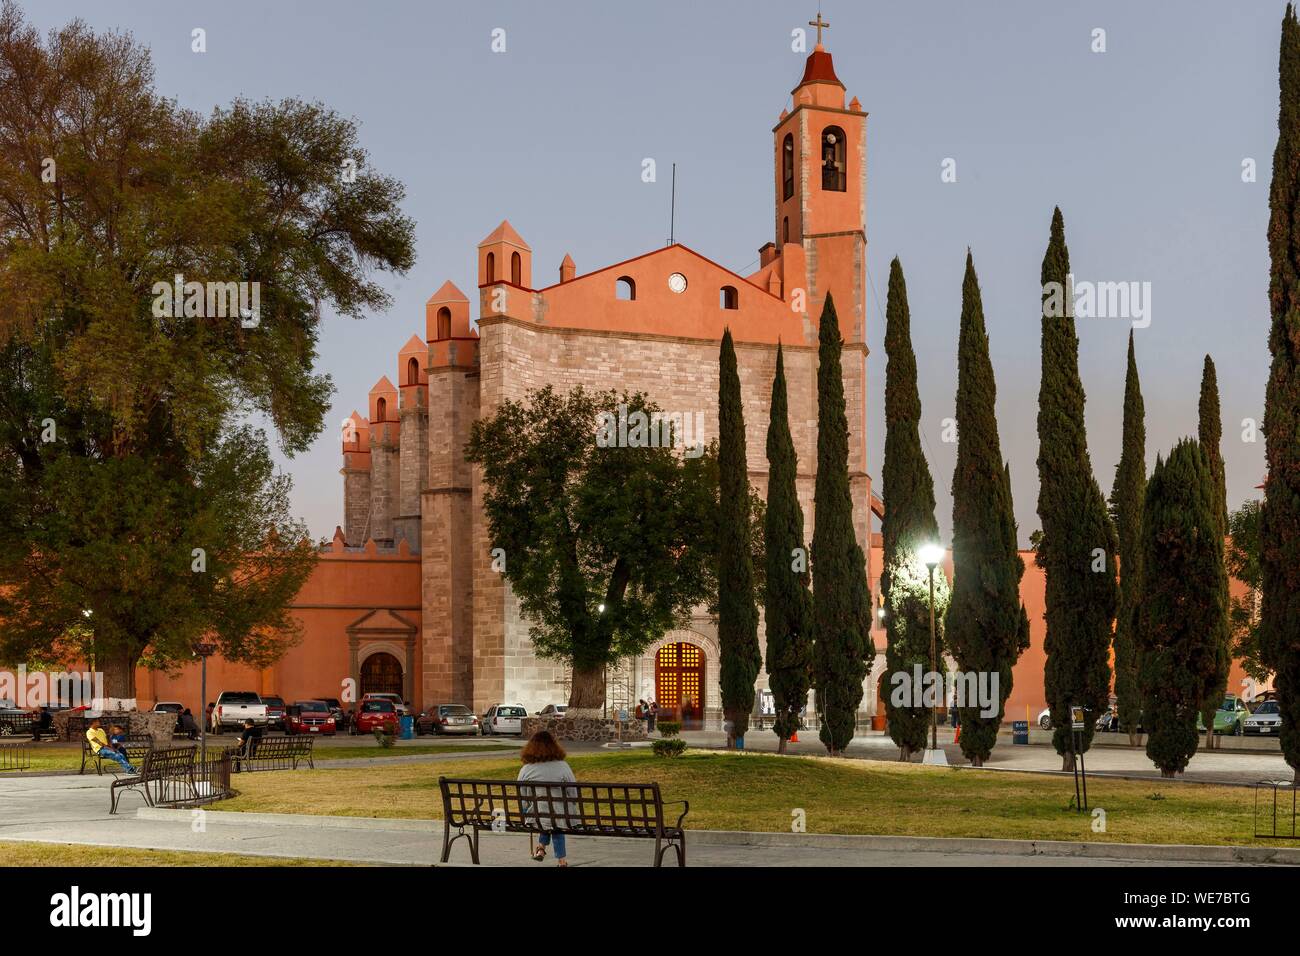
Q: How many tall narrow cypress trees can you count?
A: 10